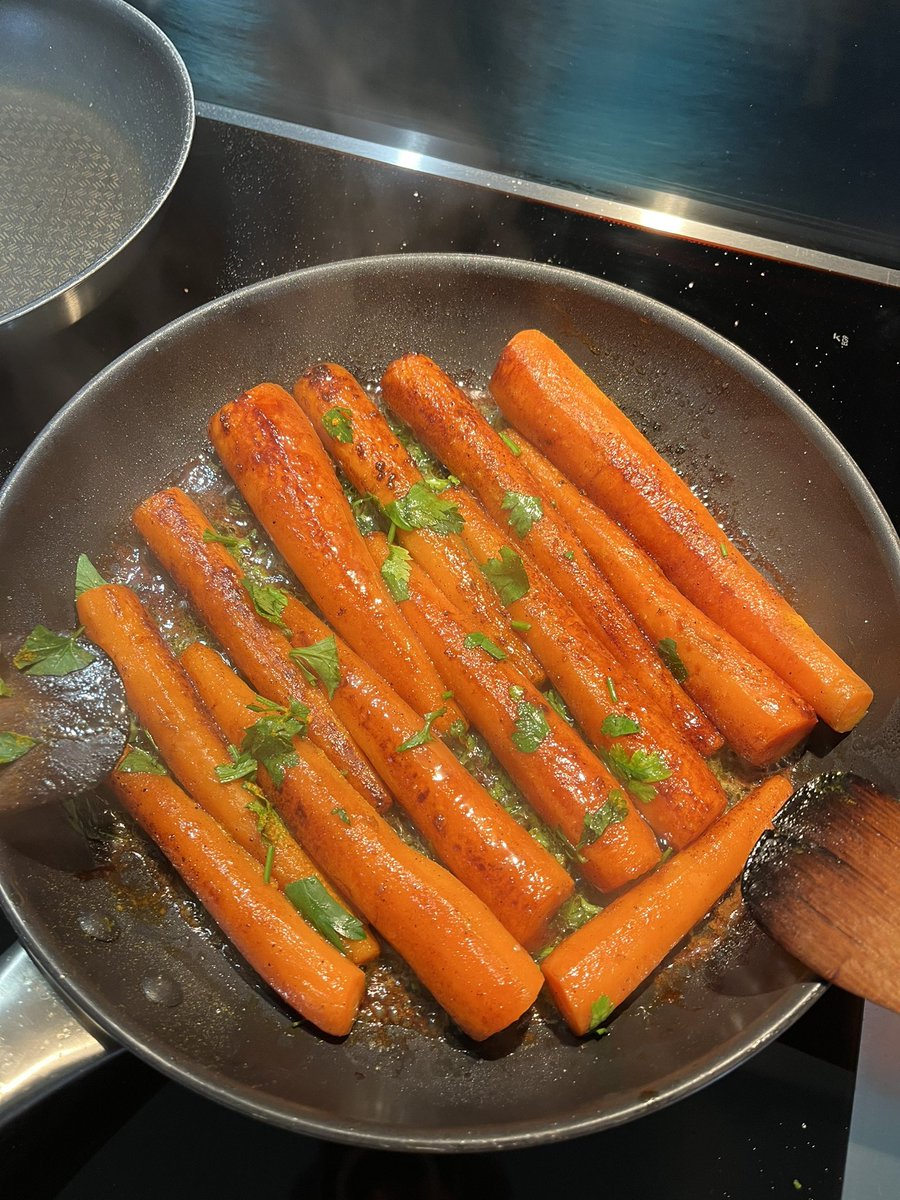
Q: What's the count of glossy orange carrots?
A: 13